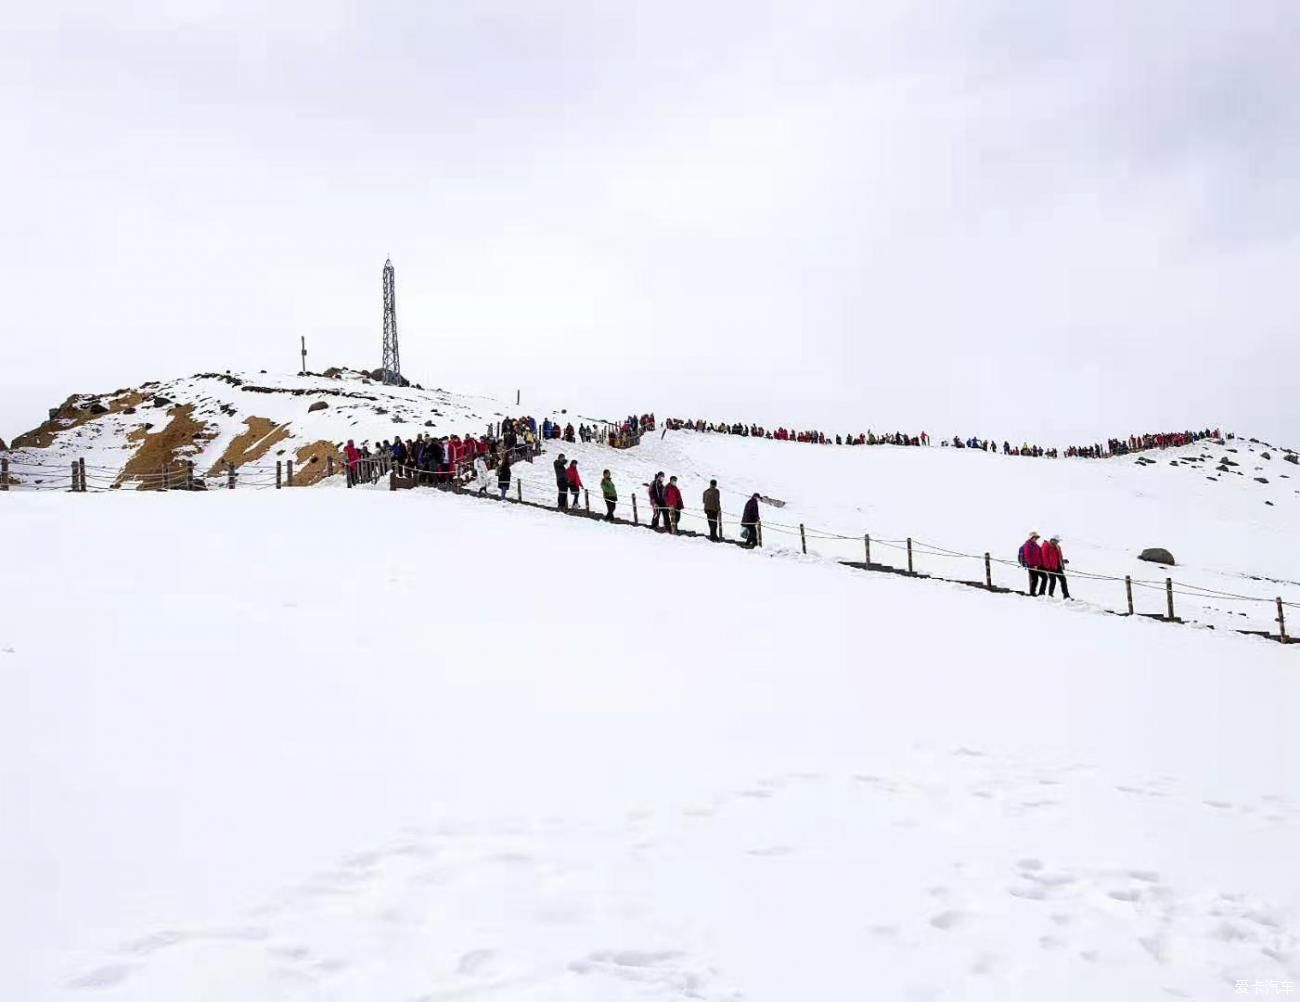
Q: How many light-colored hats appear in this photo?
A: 2